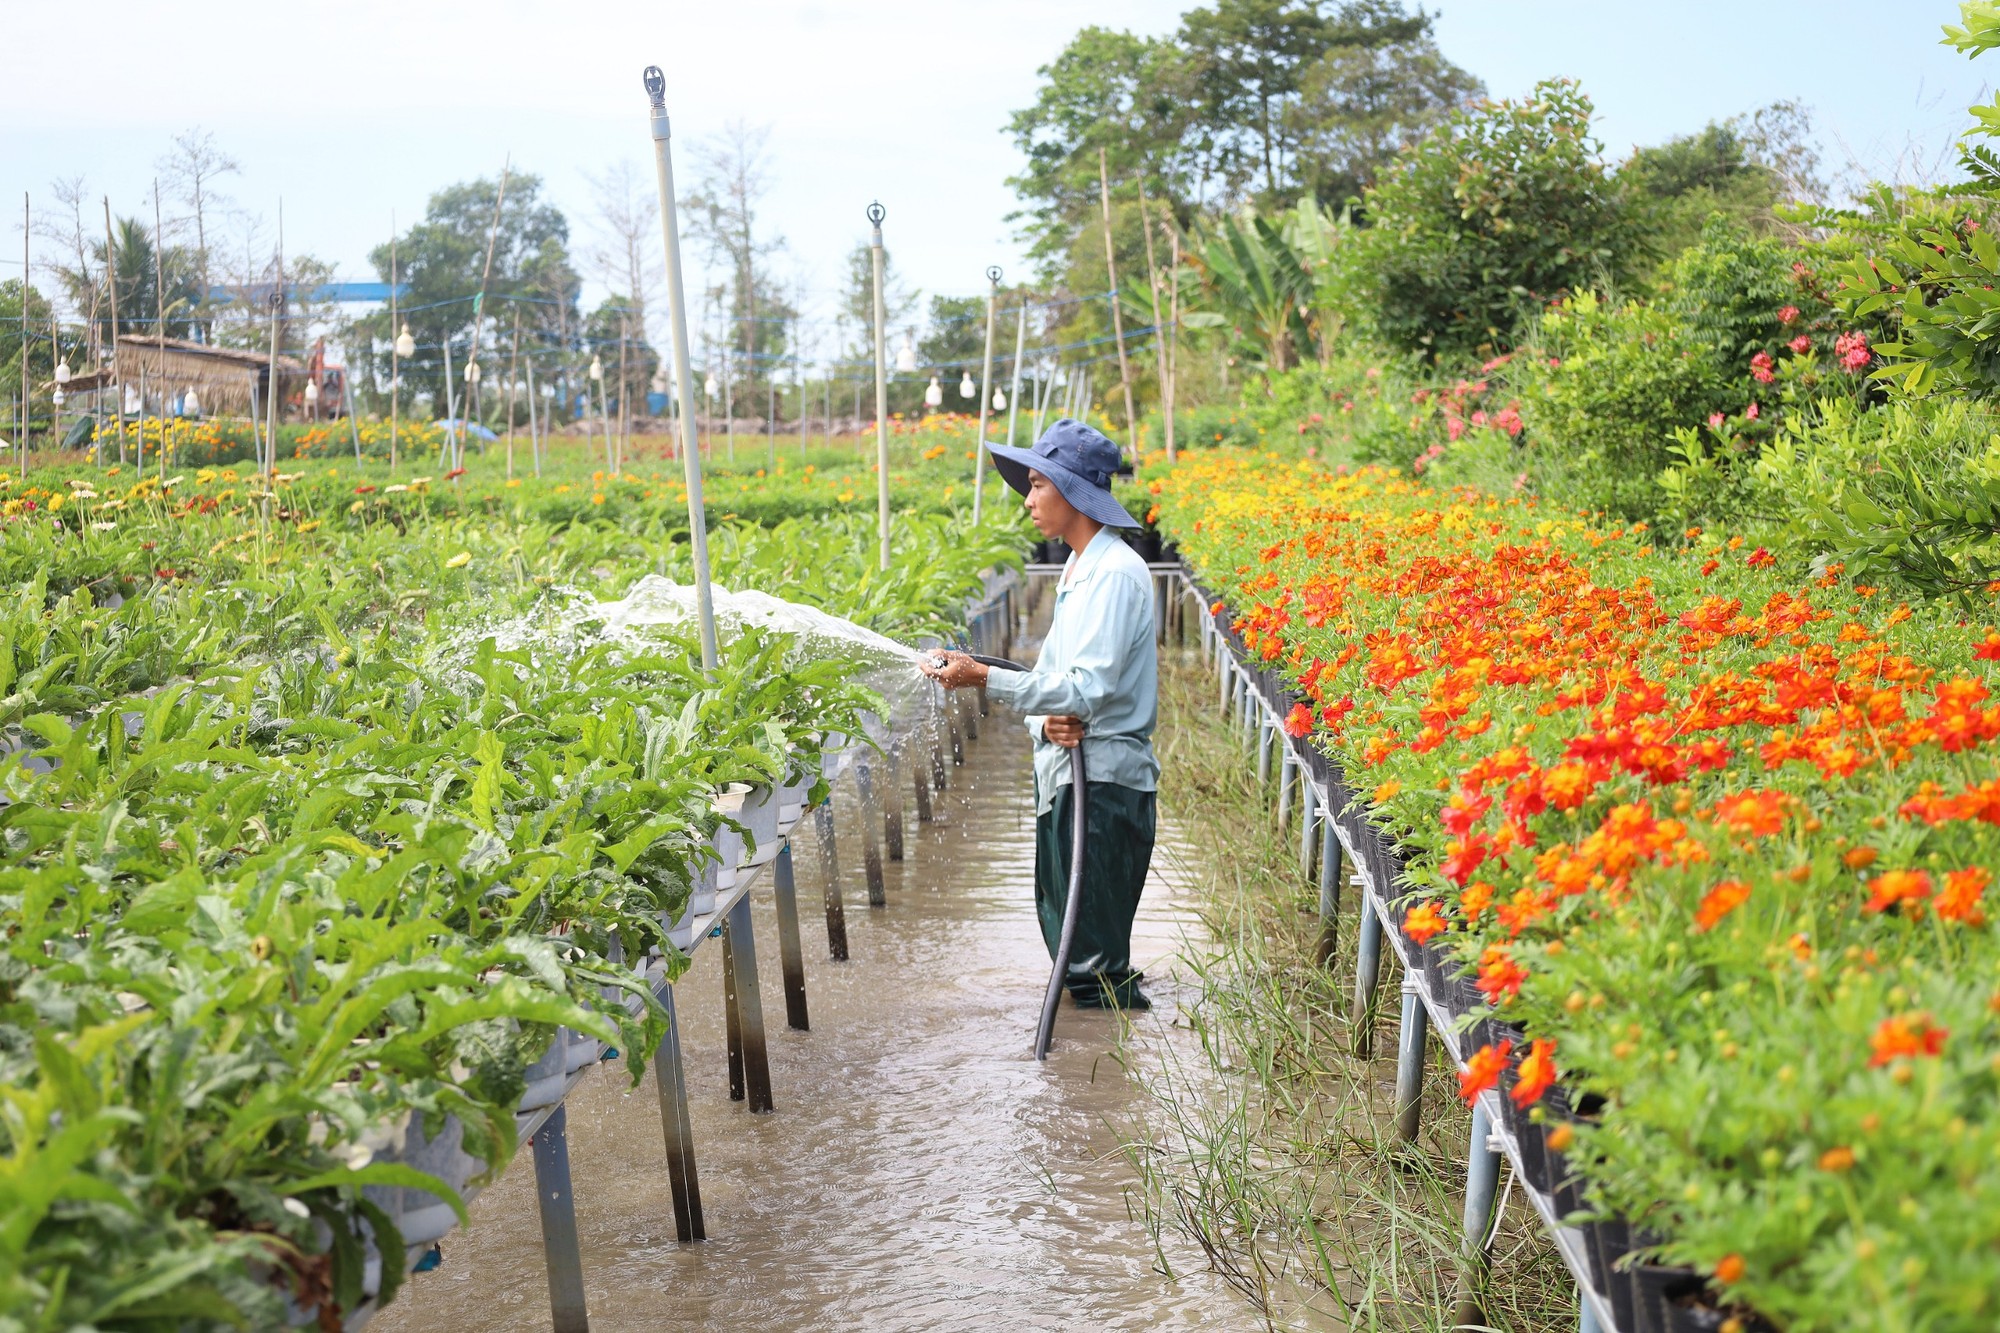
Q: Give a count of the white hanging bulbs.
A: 12